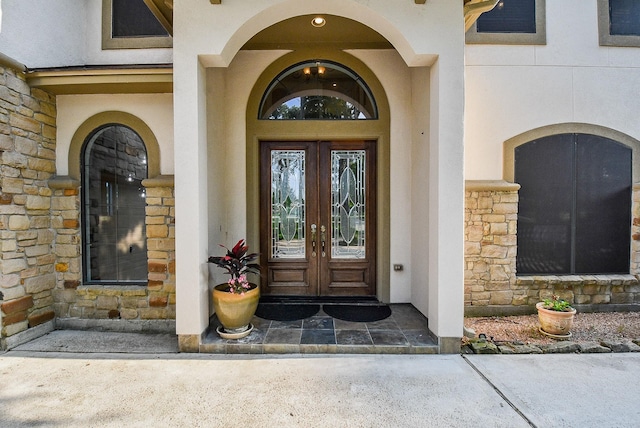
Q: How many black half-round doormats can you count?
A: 2